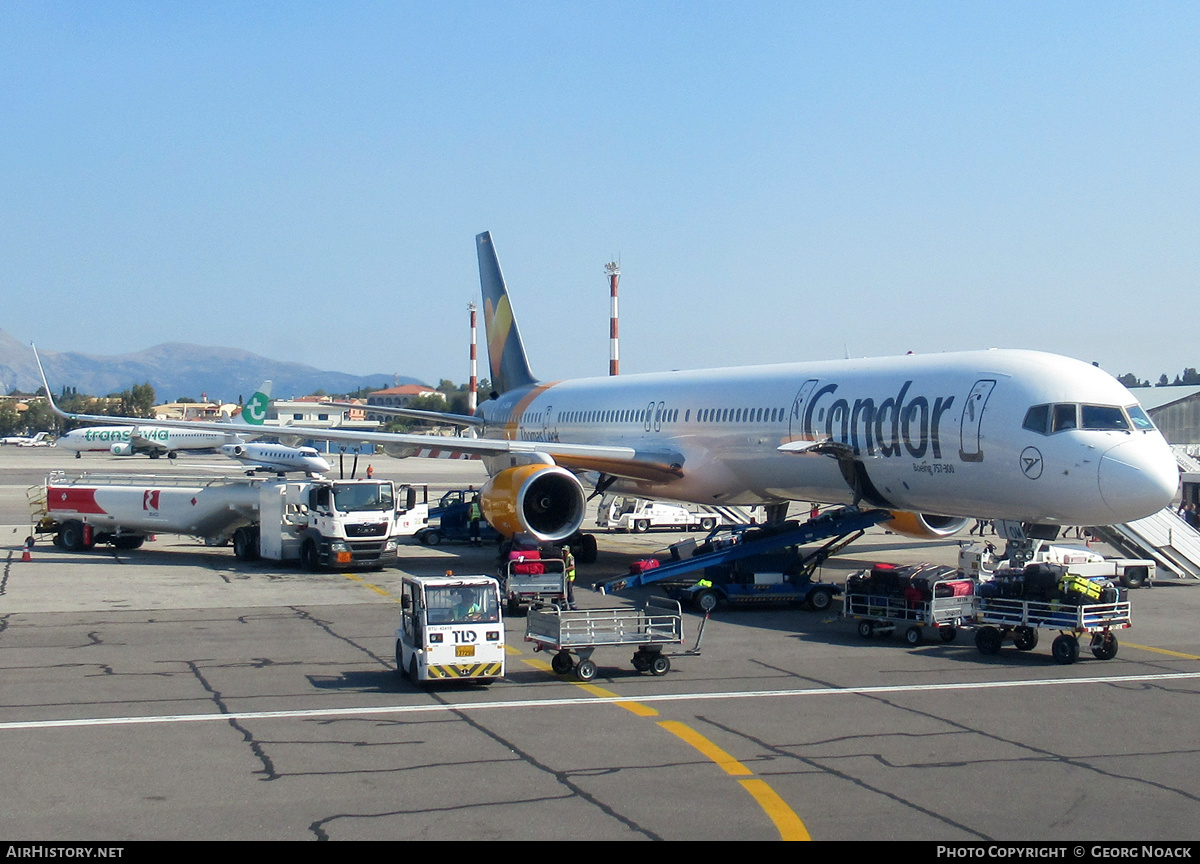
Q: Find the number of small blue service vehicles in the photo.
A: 2